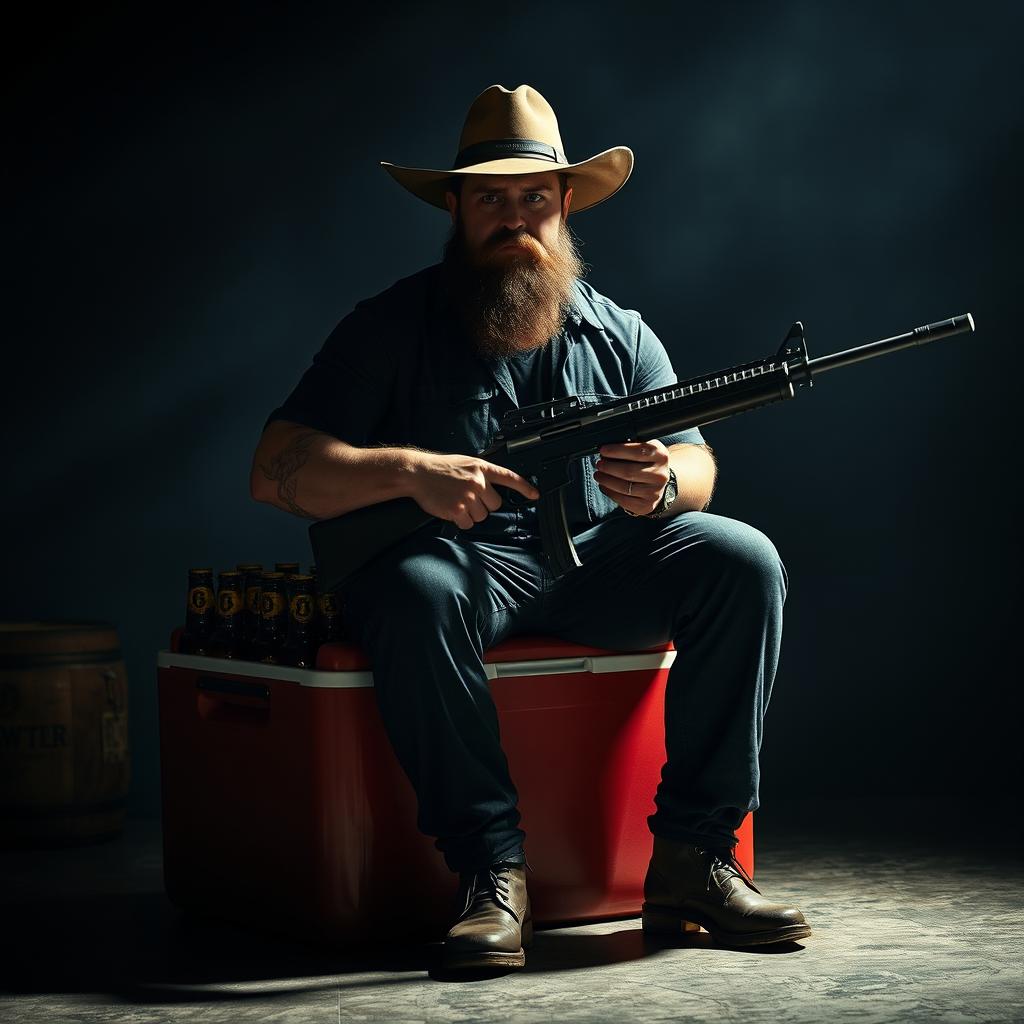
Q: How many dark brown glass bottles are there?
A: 7